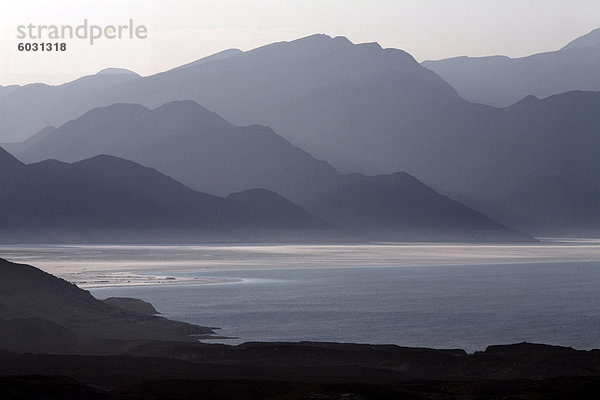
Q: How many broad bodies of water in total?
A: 1